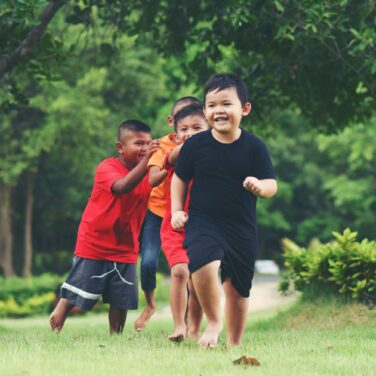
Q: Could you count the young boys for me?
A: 4